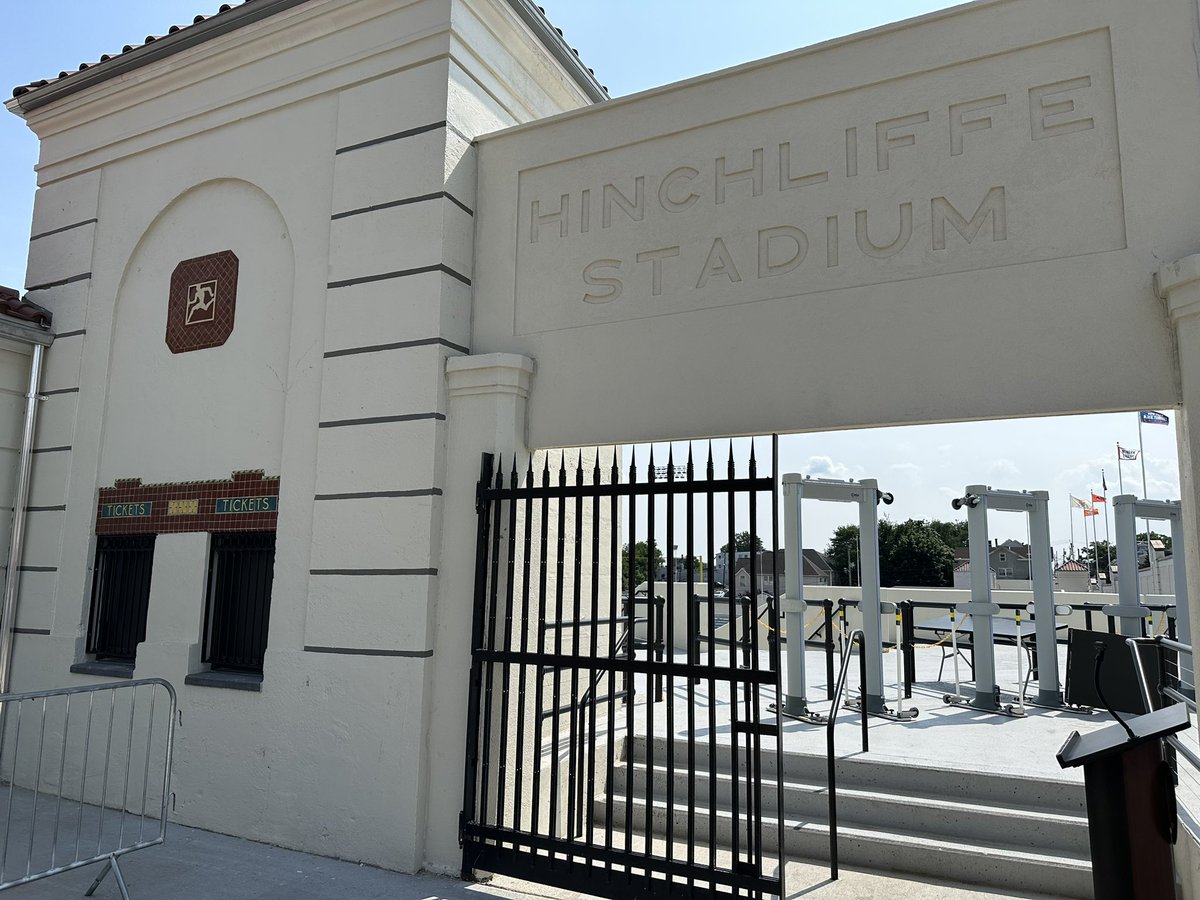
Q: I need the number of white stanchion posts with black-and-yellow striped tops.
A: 5